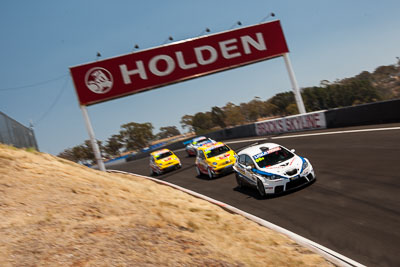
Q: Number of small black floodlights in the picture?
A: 6